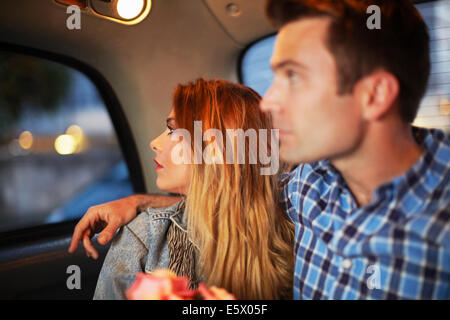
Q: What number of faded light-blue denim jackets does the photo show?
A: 1